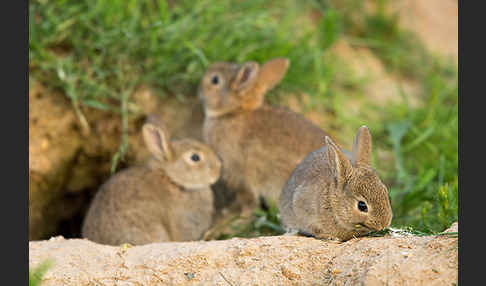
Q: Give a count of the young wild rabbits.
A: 3